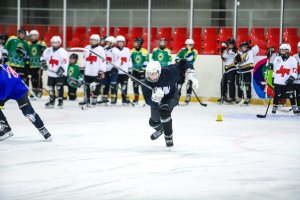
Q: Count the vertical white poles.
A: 7